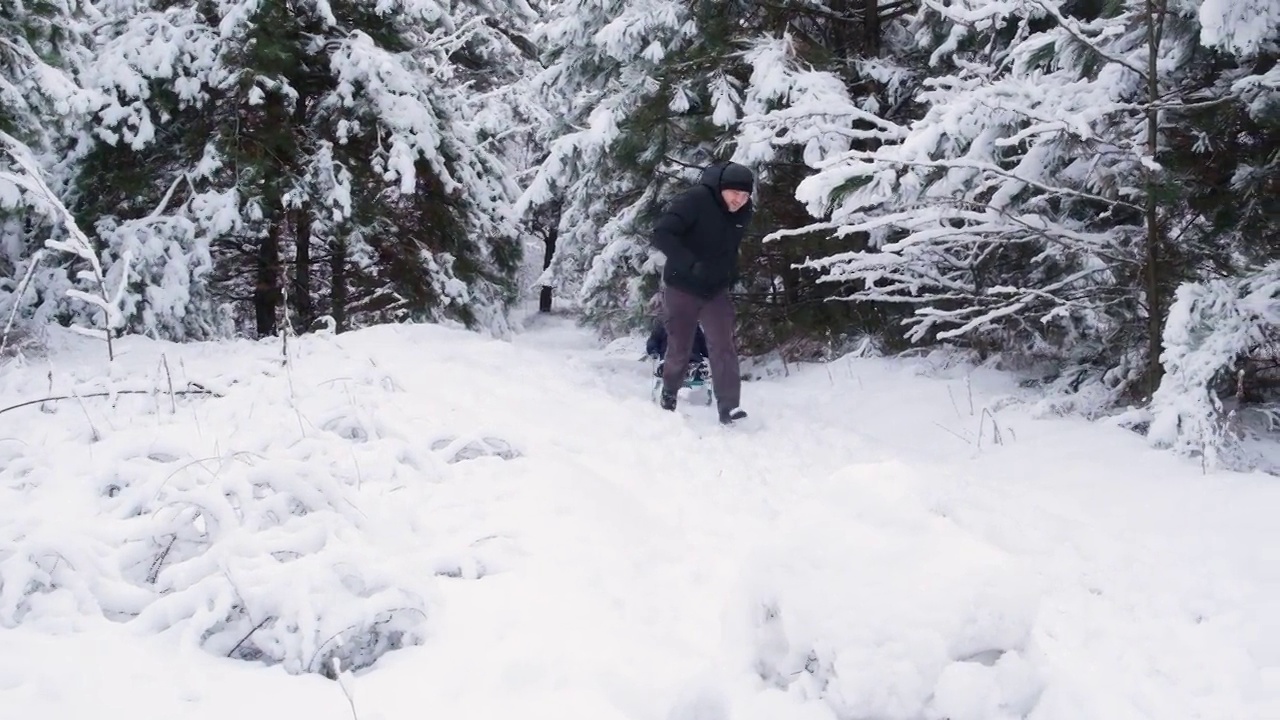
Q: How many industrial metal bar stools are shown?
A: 0